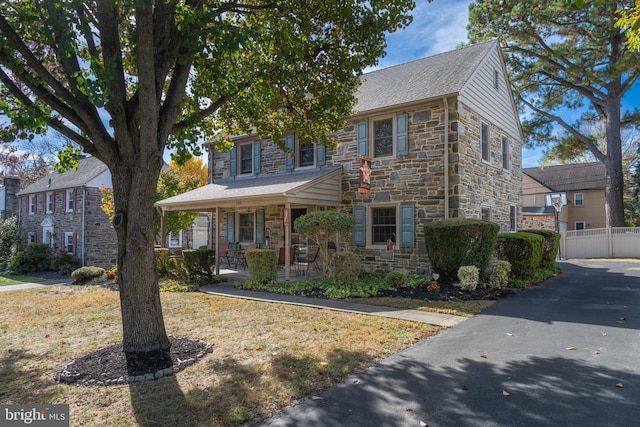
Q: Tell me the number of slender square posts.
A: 3